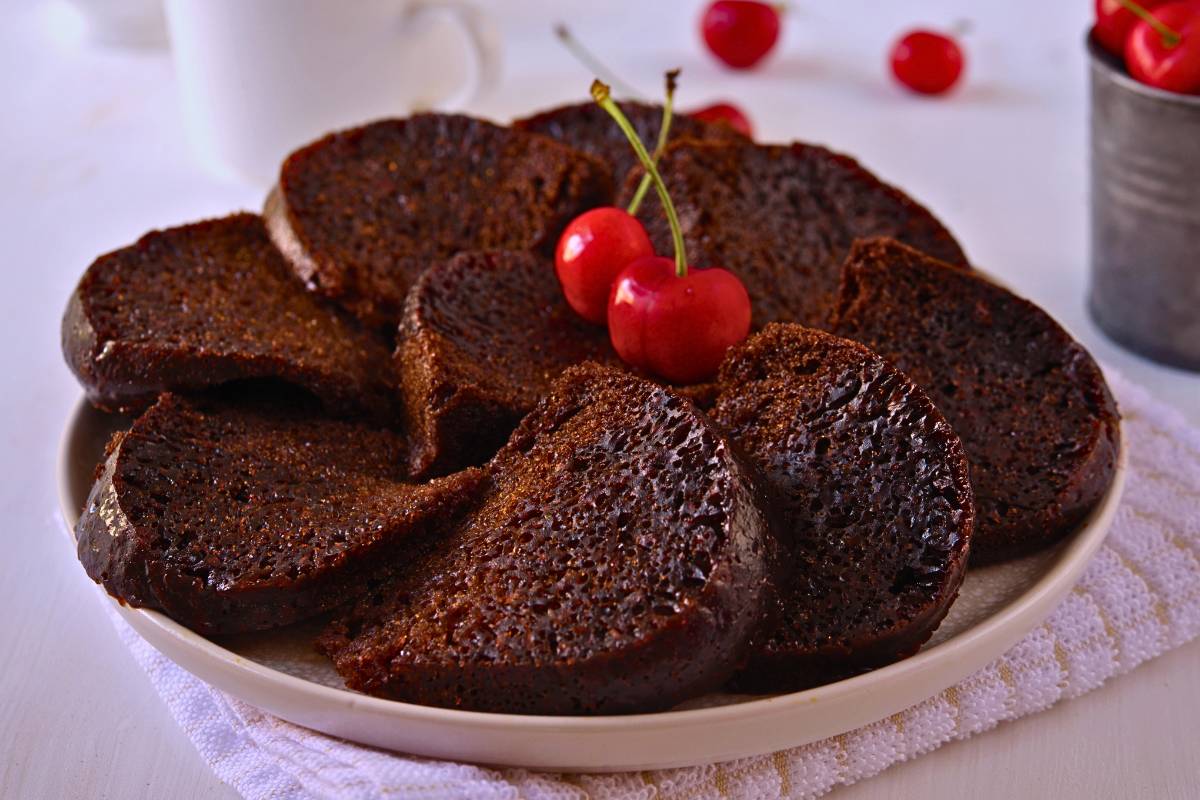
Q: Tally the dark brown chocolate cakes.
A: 9